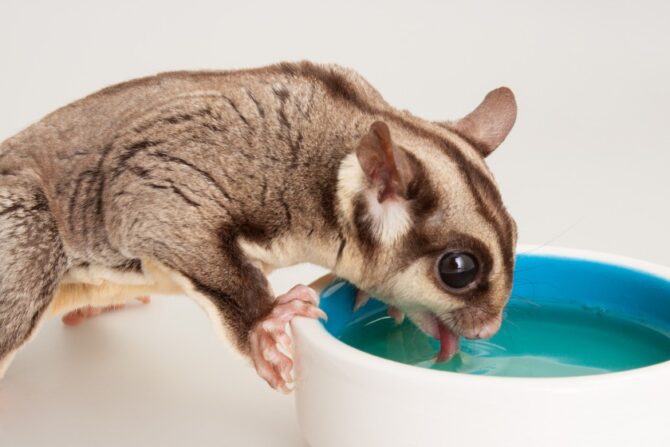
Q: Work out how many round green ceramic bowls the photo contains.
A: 0